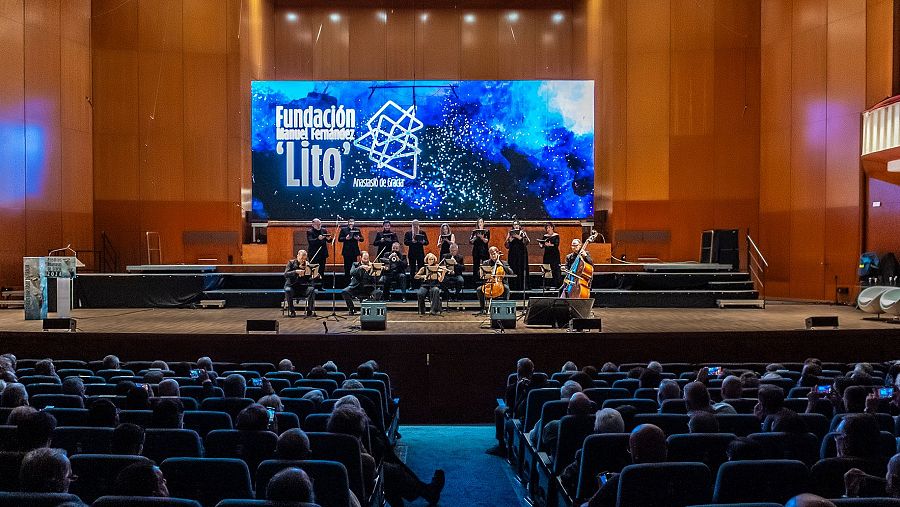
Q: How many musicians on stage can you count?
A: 15